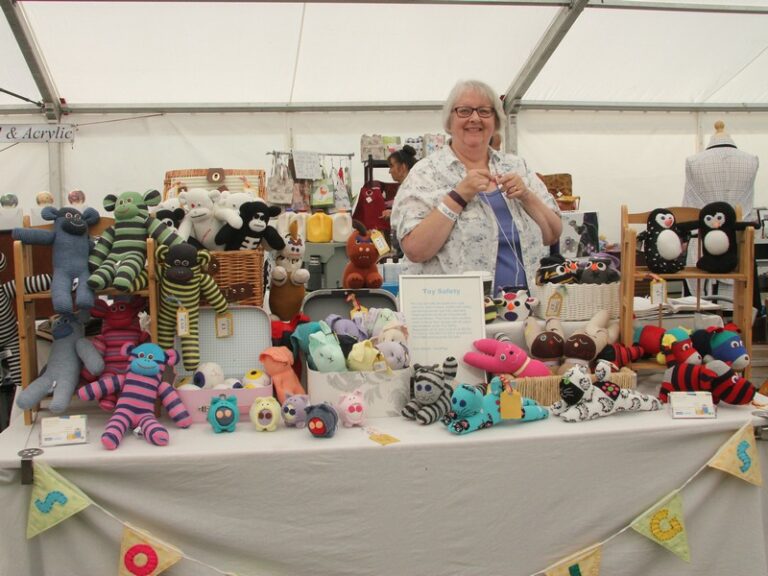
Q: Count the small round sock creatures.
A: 5